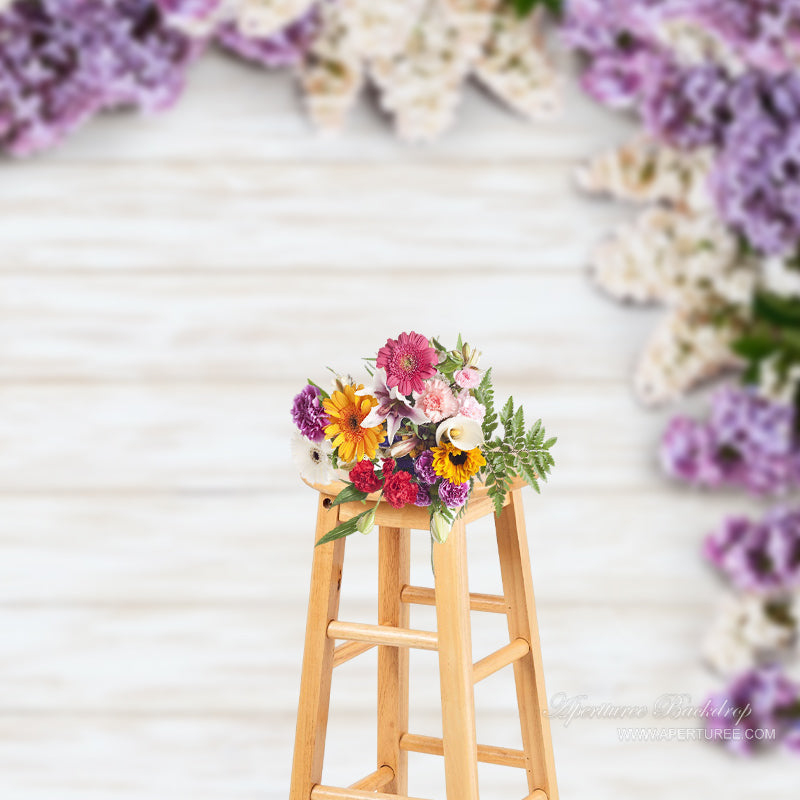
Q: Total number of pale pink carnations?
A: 3